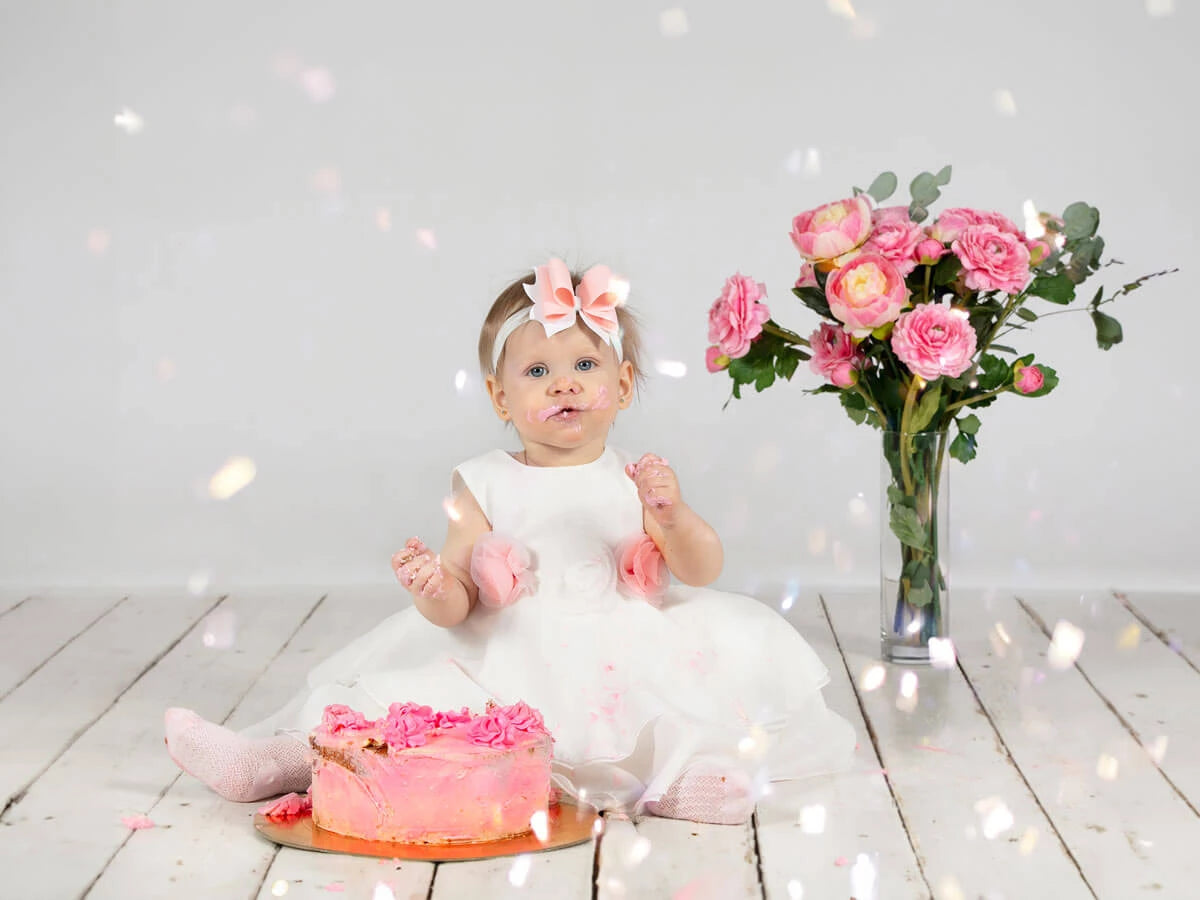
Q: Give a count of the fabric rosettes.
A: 3